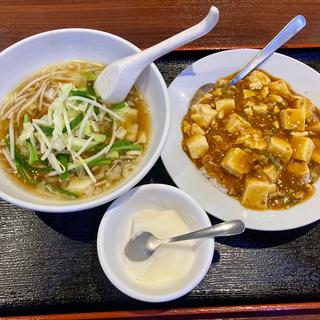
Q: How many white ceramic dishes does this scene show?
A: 3